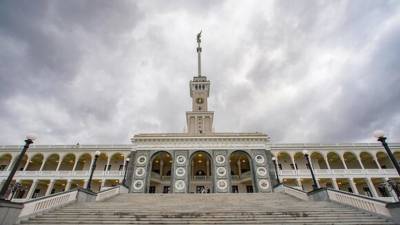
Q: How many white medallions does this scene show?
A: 12